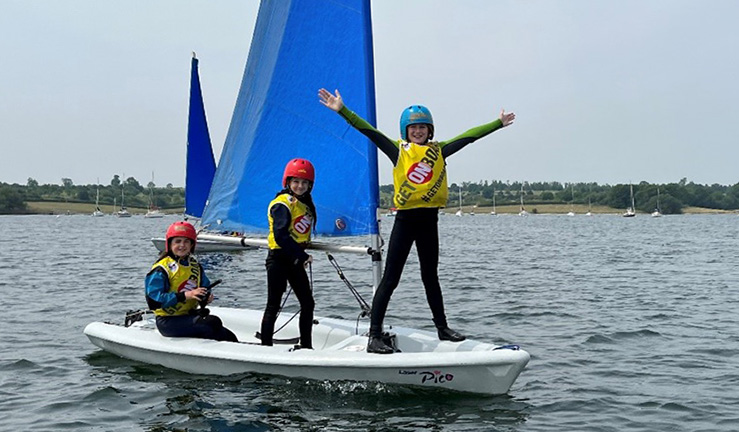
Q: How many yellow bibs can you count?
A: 3